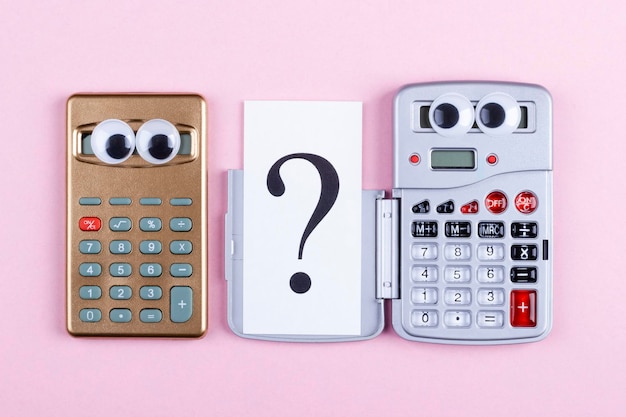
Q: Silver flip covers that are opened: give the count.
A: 1